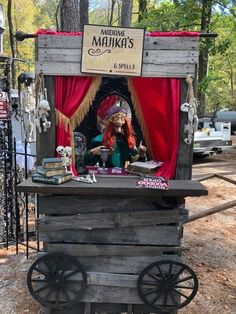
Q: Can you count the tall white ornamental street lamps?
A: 0